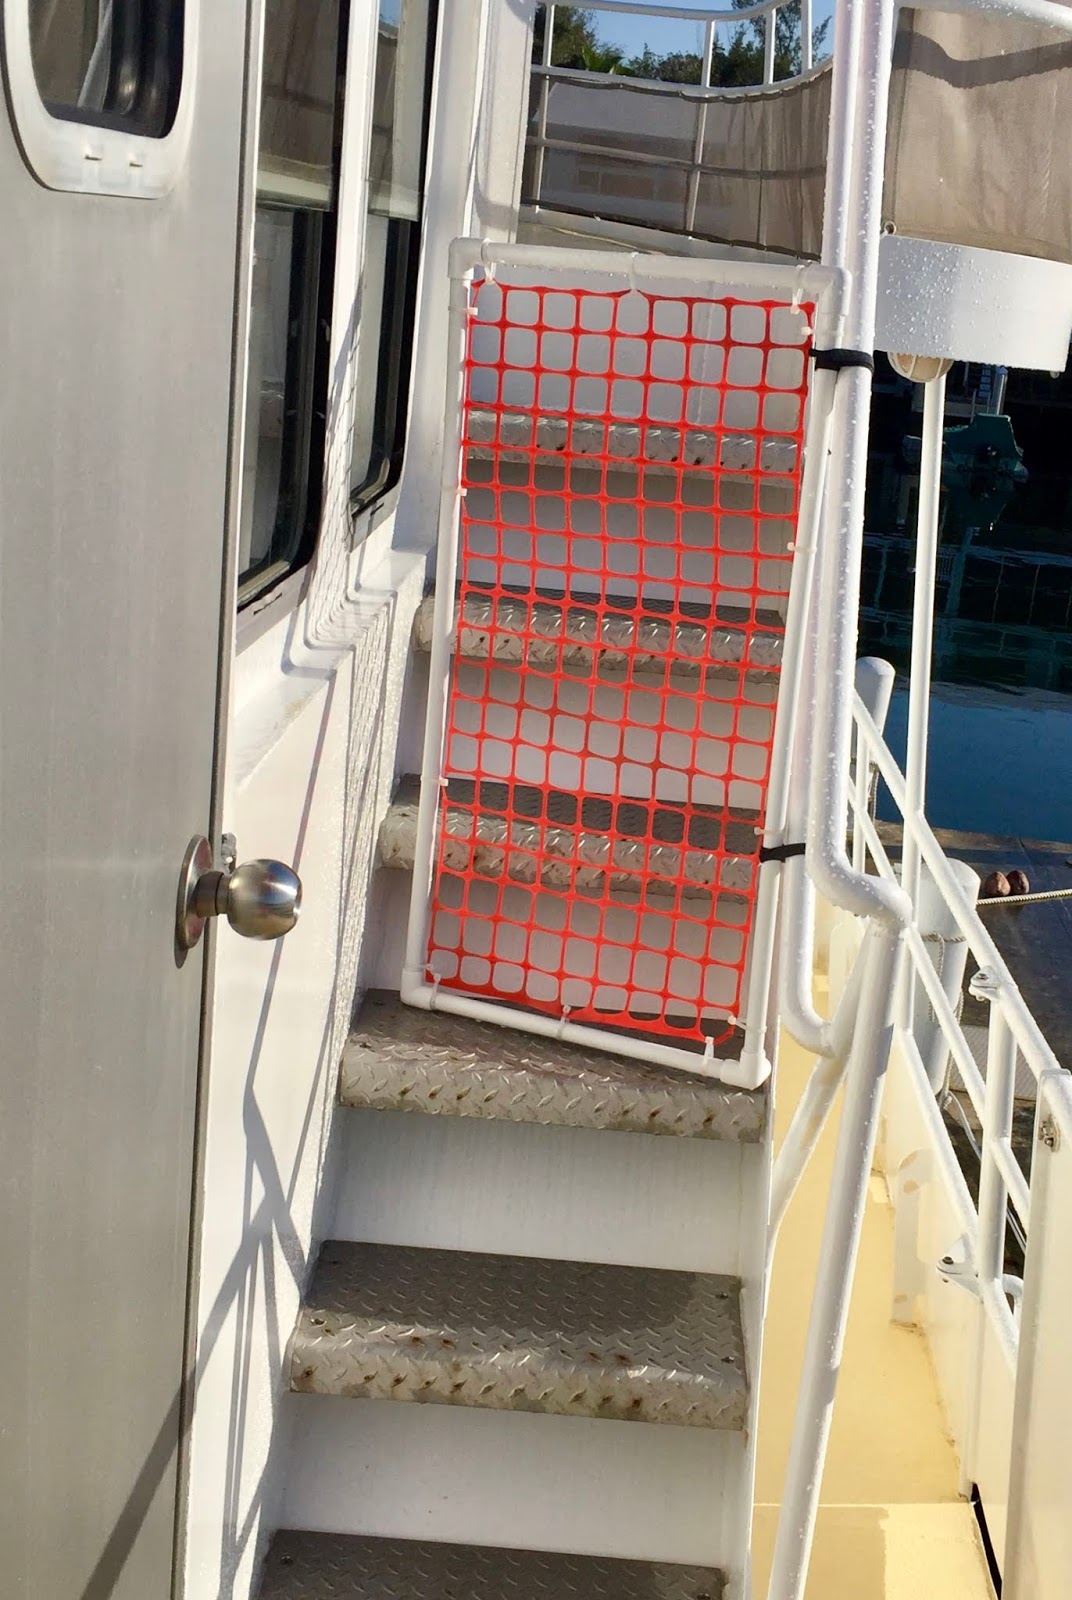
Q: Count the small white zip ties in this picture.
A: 14